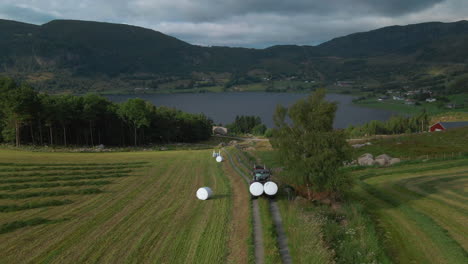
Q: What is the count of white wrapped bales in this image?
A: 4